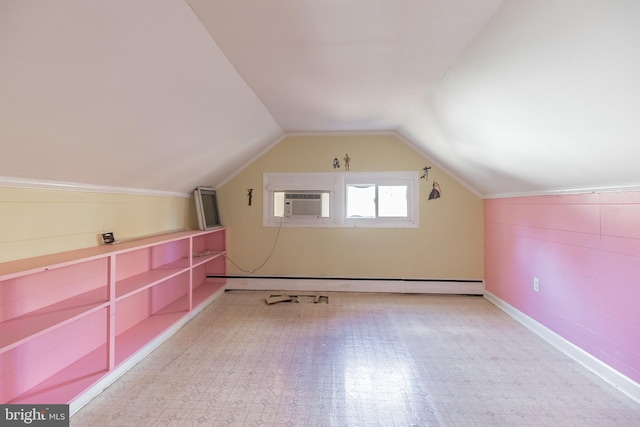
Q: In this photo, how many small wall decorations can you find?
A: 5